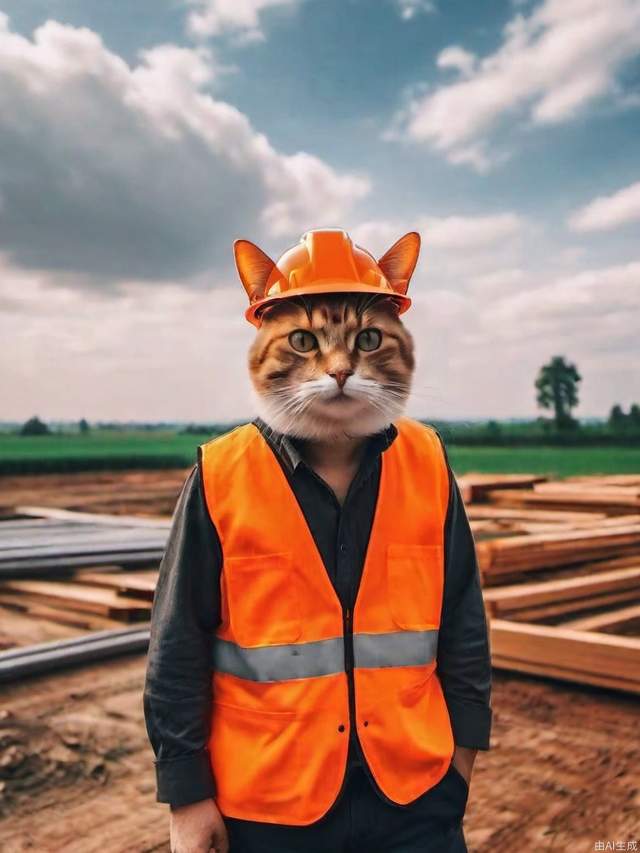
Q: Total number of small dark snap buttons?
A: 2